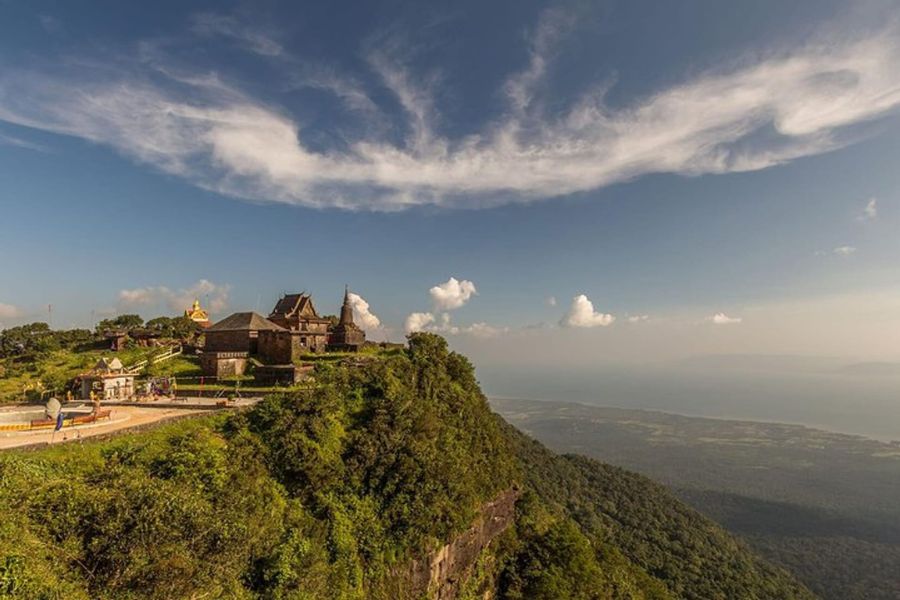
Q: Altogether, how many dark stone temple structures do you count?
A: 3